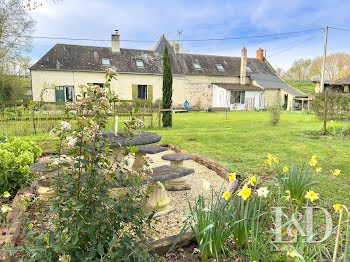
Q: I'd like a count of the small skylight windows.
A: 5